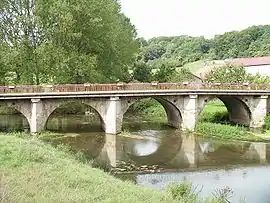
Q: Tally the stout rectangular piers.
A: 4